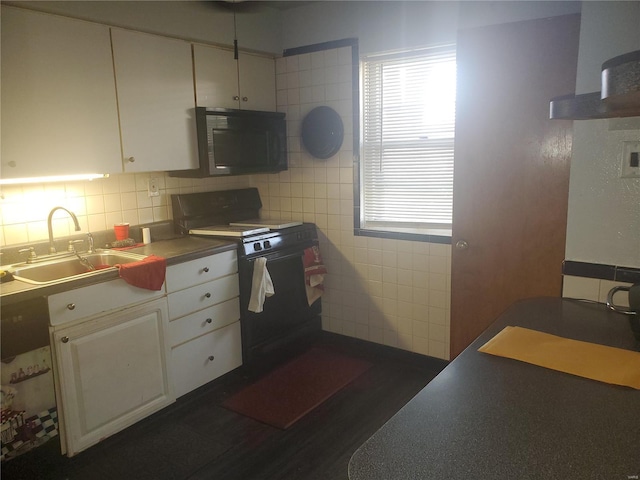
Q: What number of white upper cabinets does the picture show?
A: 4